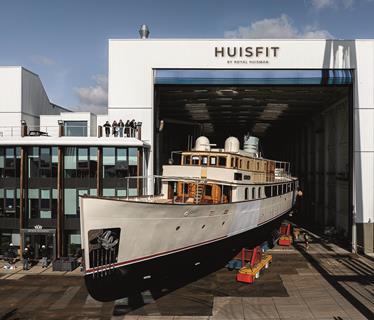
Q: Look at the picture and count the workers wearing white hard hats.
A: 3